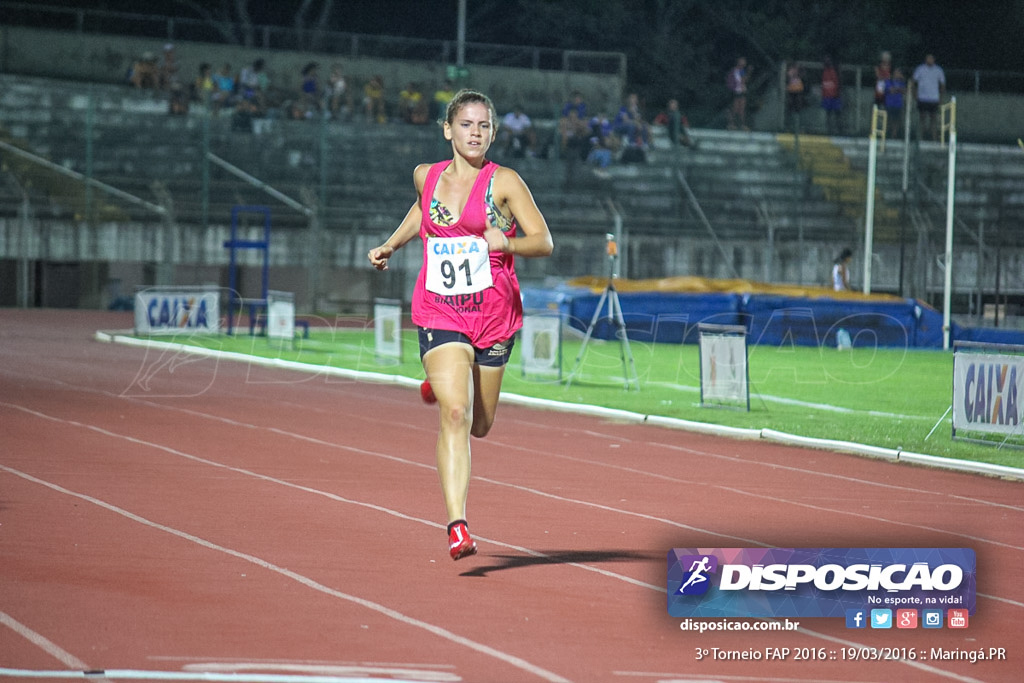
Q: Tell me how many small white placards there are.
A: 4